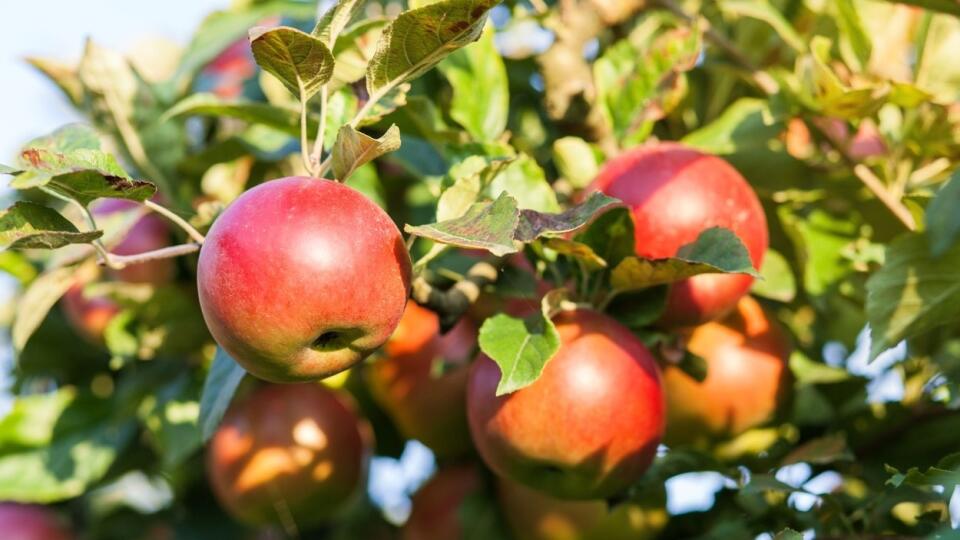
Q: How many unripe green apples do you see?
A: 0